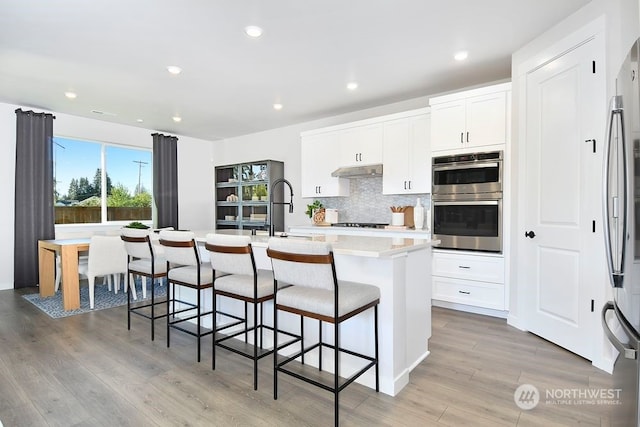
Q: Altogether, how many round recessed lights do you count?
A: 7